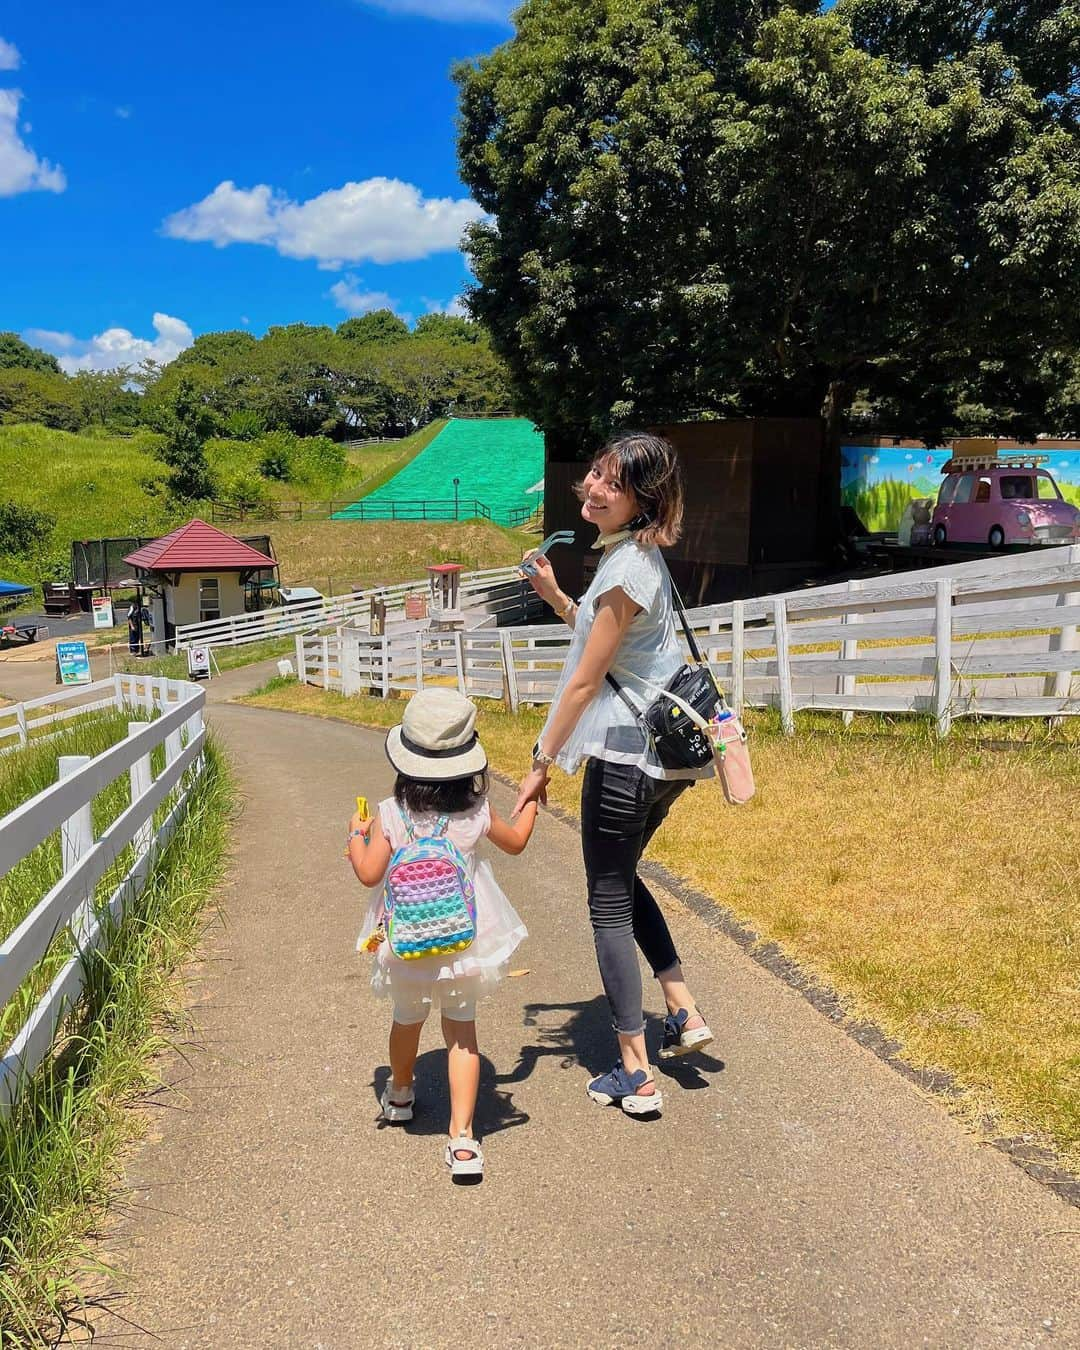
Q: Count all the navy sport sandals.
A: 2